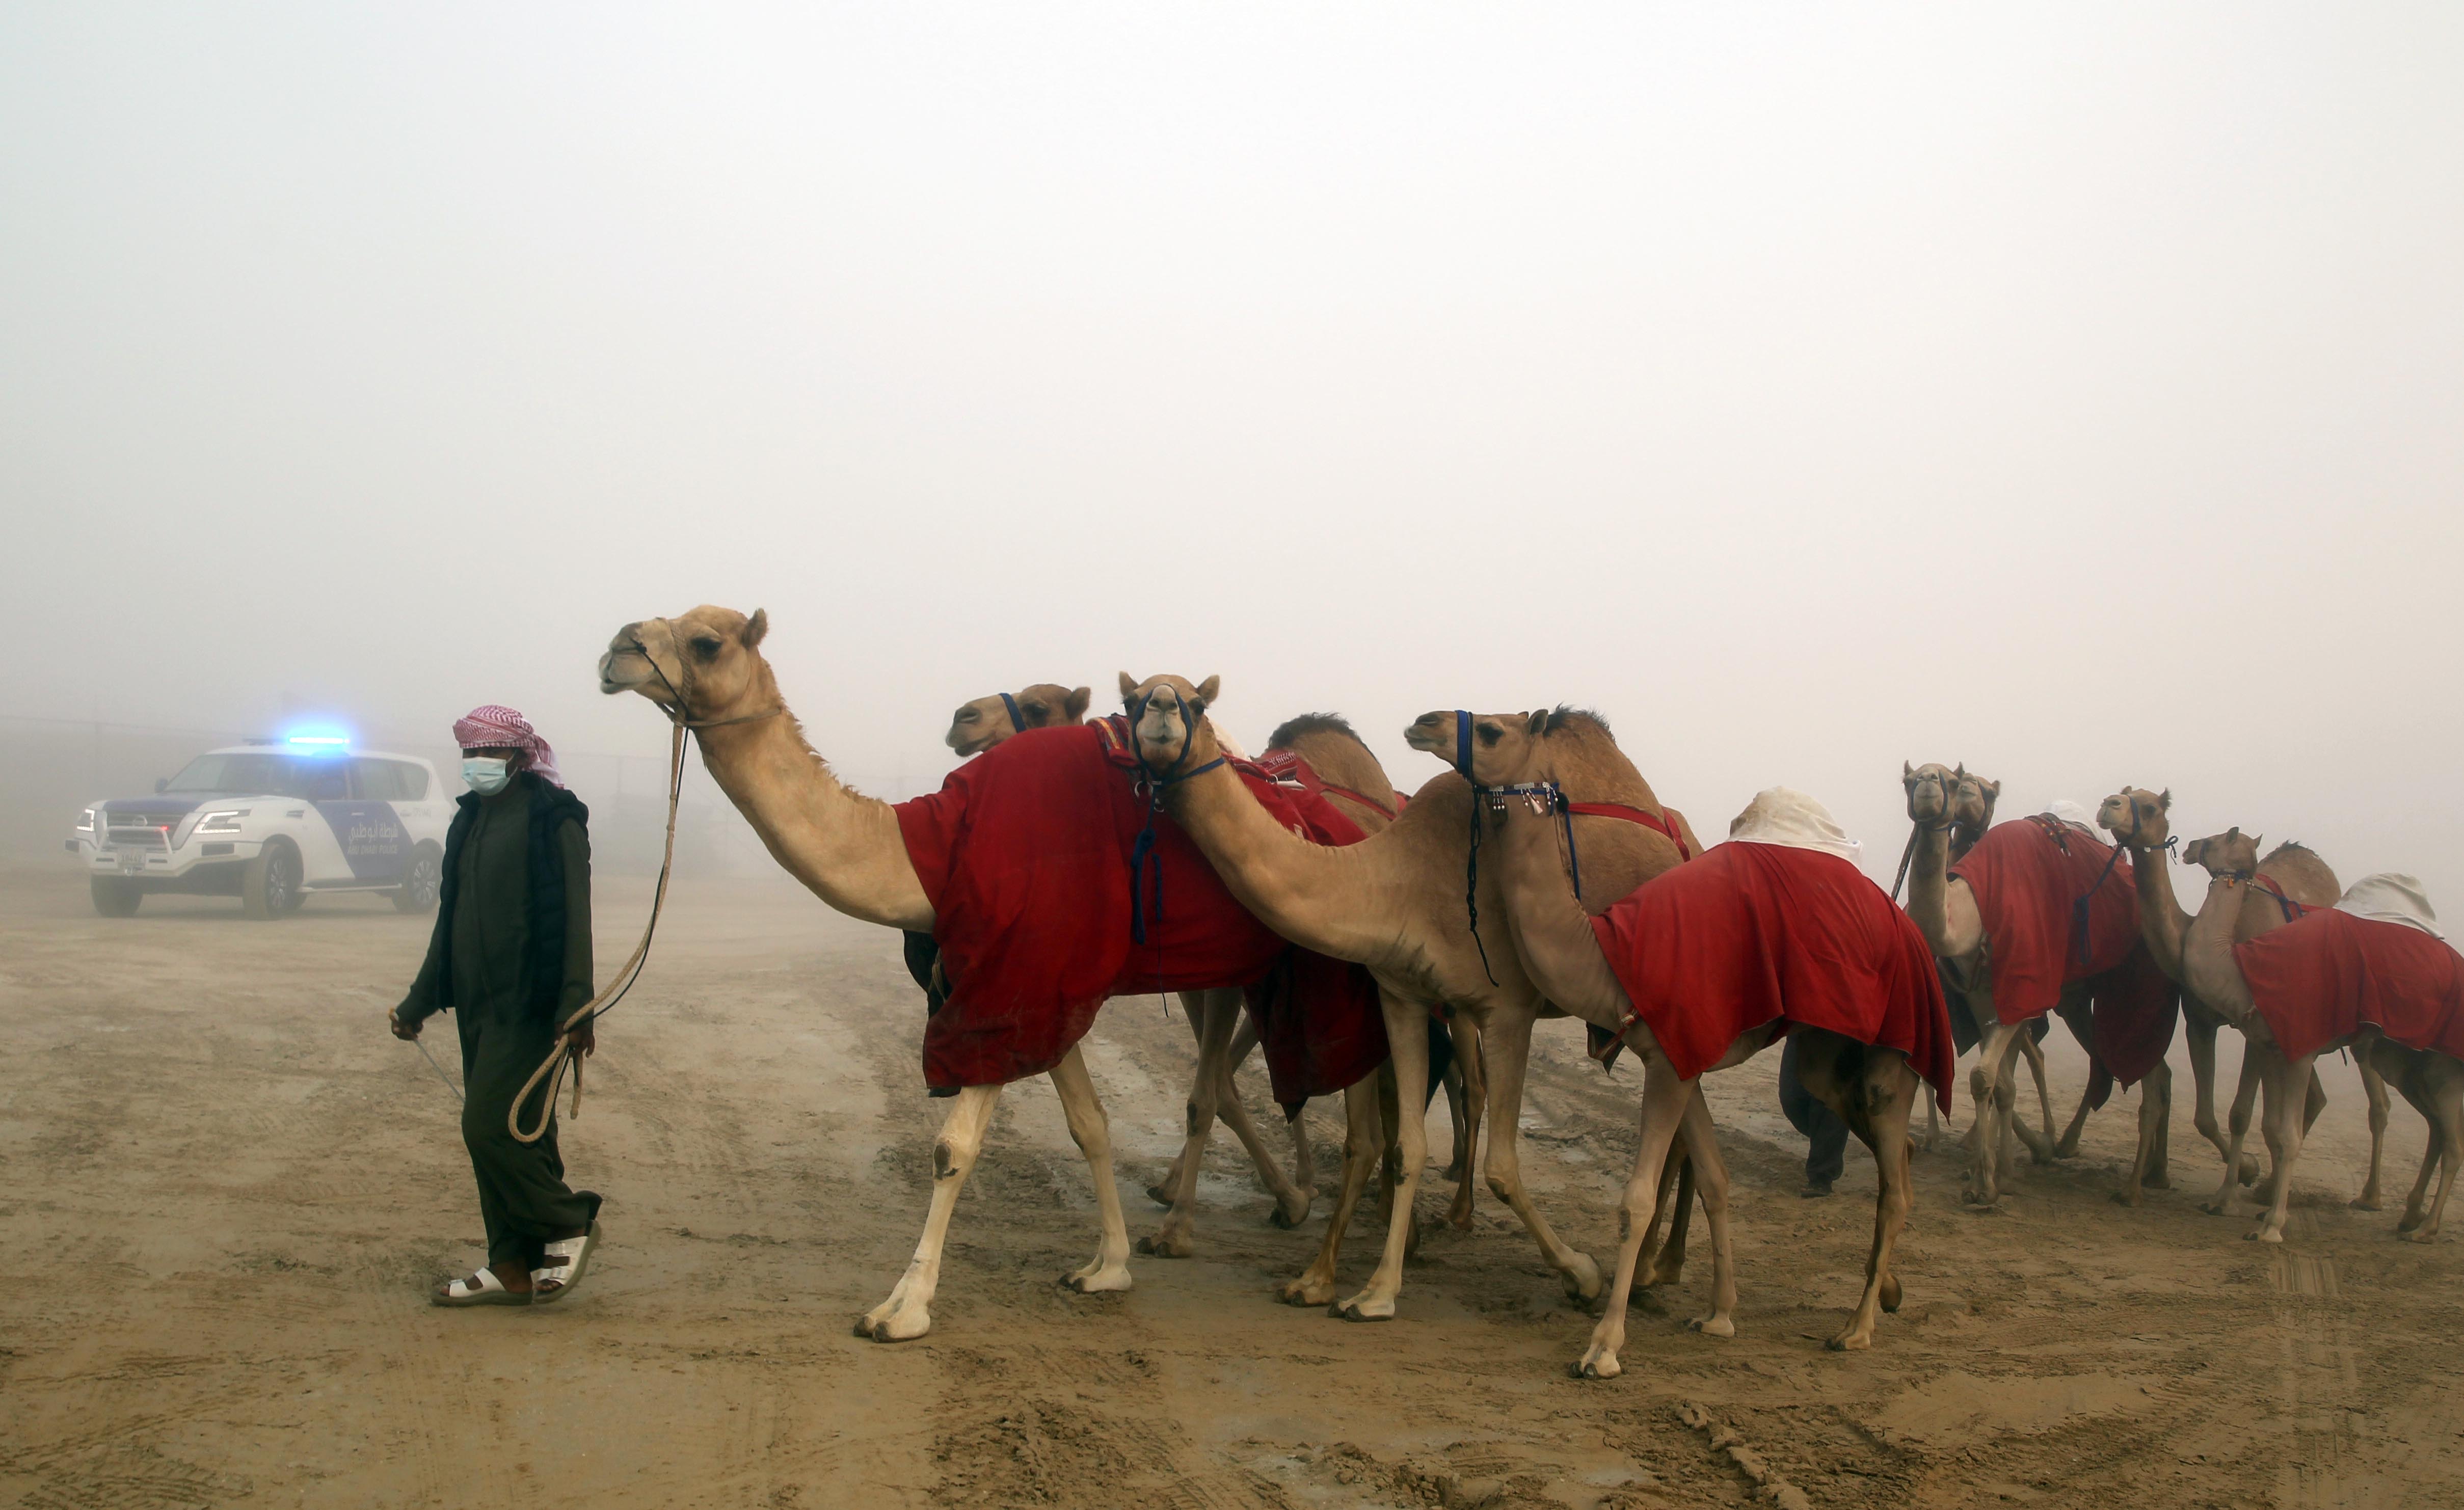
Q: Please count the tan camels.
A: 8